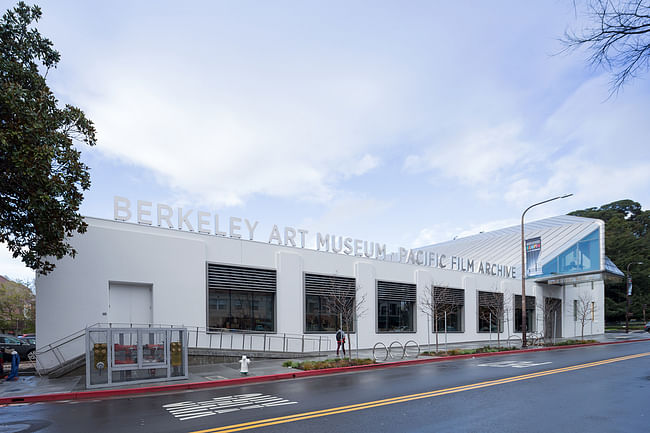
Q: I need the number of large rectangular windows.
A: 6